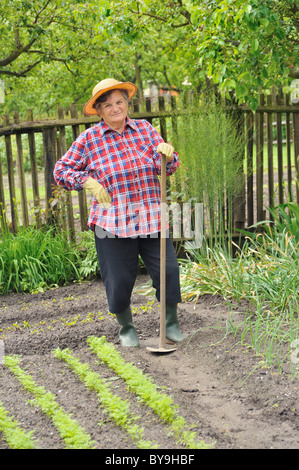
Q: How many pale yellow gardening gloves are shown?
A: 2